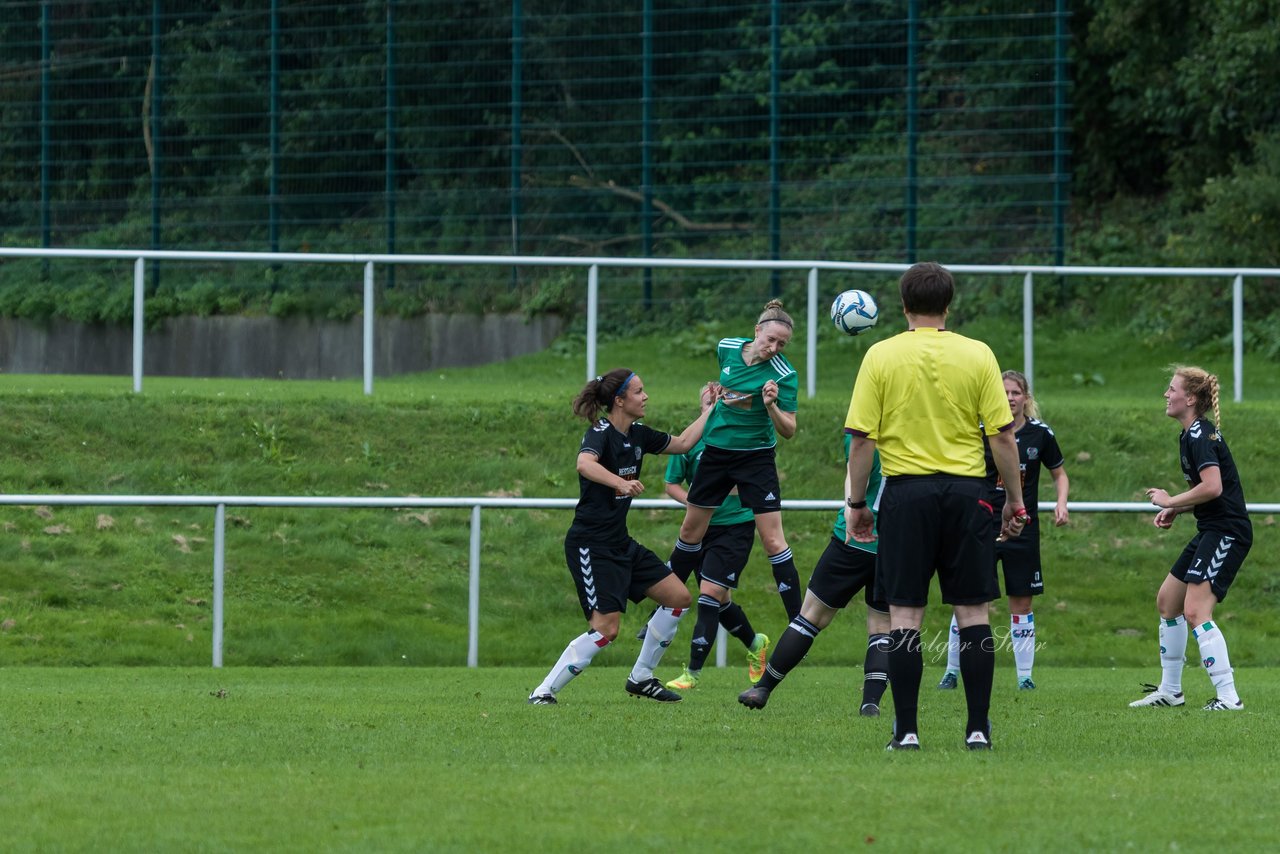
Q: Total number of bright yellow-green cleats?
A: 2